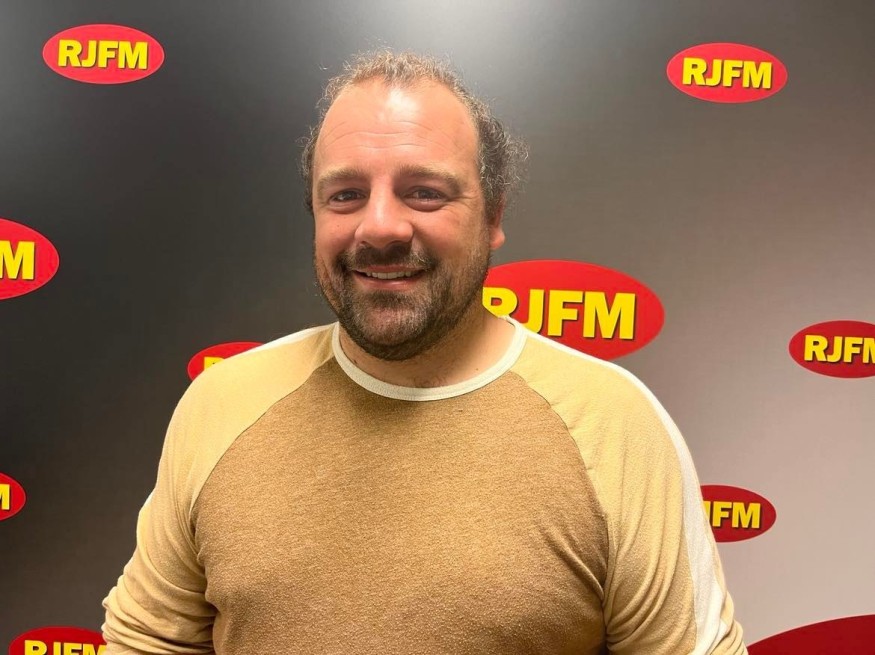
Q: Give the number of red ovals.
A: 10